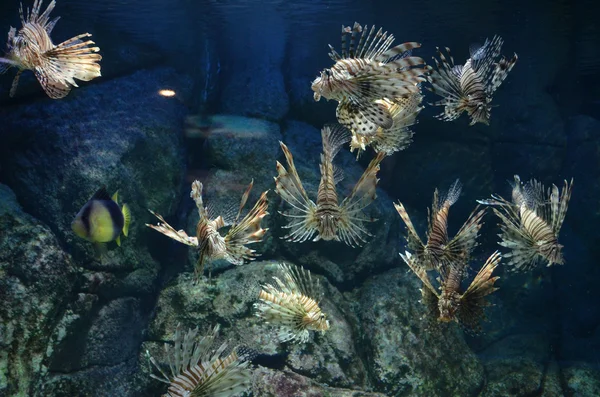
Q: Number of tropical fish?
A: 12